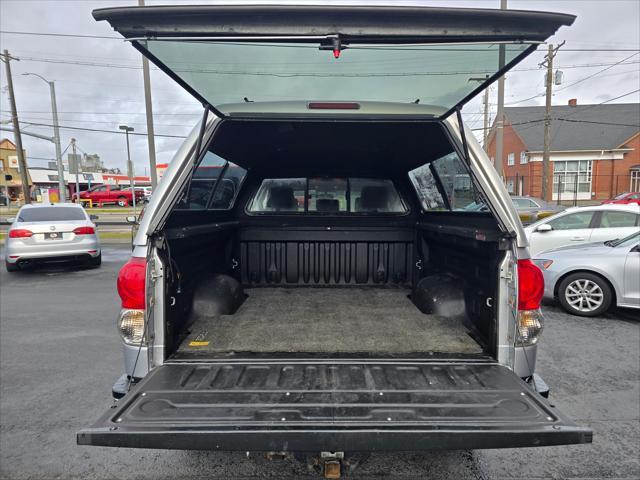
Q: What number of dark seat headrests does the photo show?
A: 3